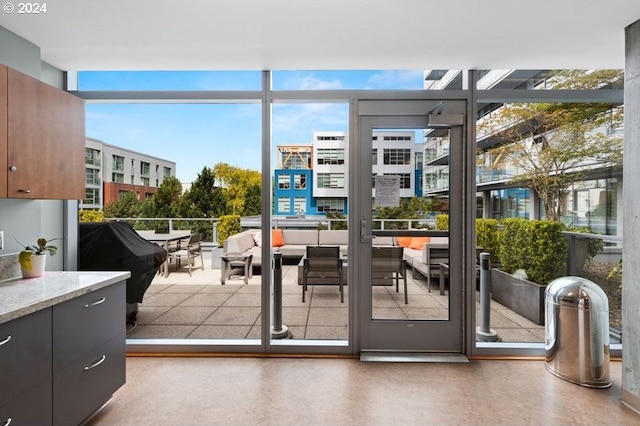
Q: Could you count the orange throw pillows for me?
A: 3